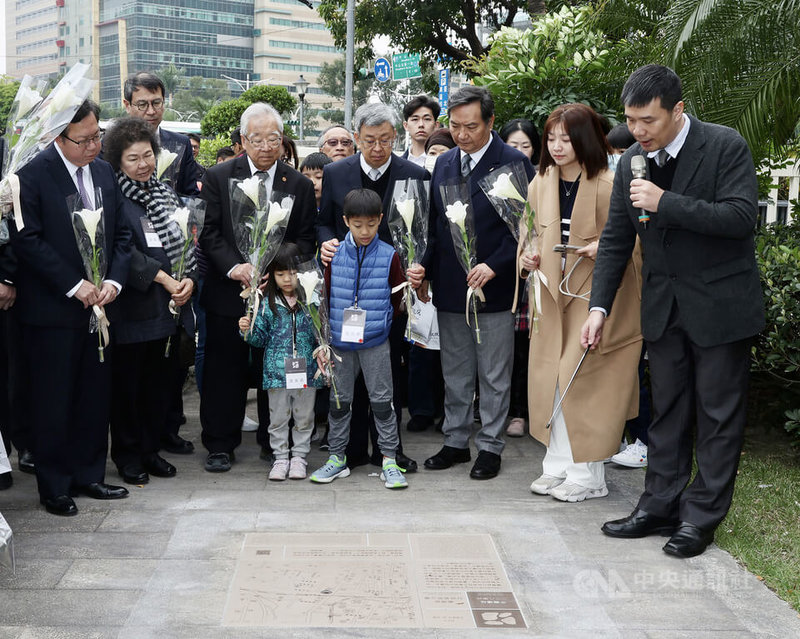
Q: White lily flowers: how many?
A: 11